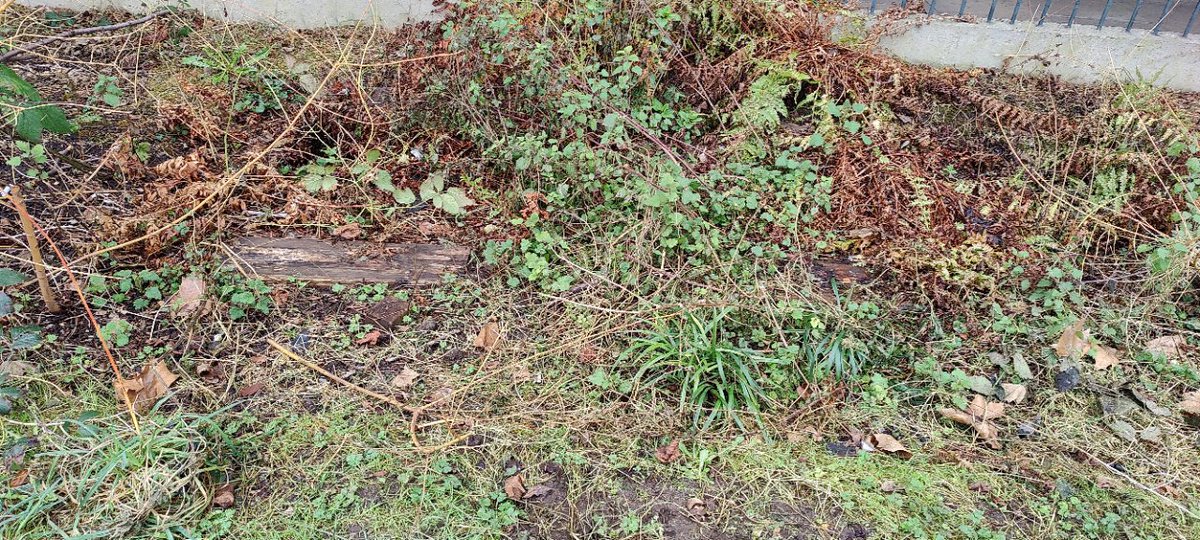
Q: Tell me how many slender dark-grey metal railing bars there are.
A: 12